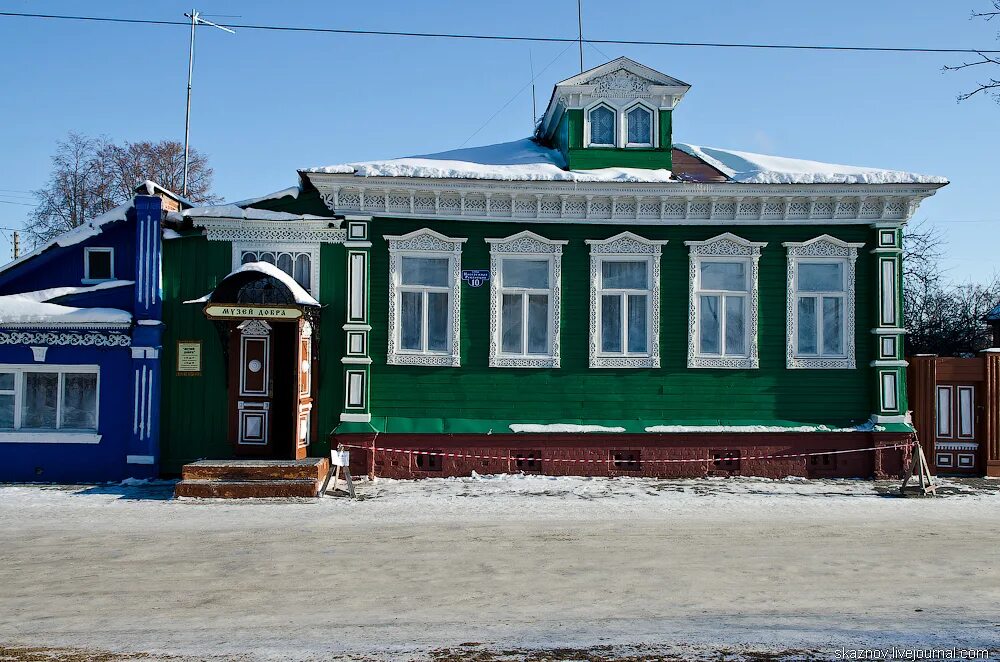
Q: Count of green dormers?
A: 1